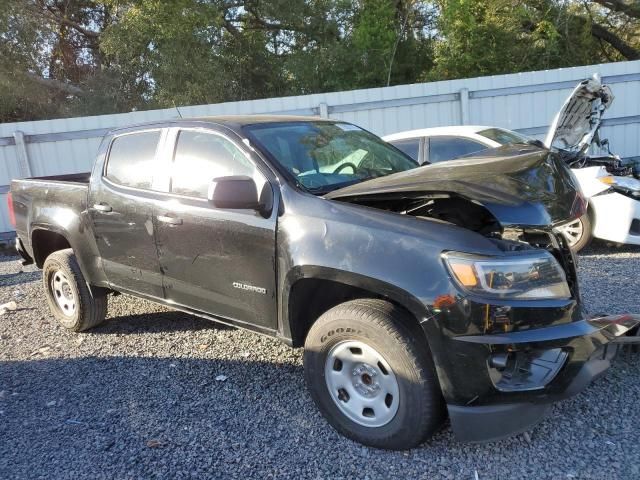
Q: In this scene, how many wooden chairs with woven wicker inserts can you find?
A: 0